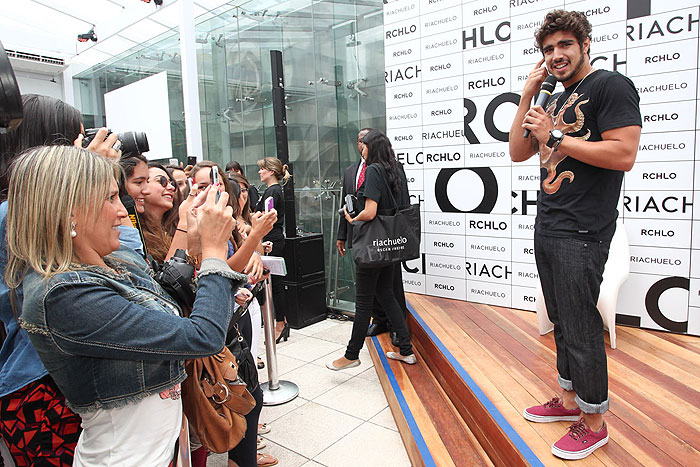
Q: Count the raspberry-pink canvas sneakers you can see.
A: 2